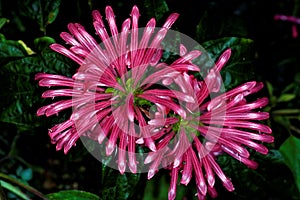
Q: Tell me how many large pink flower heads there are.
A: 2